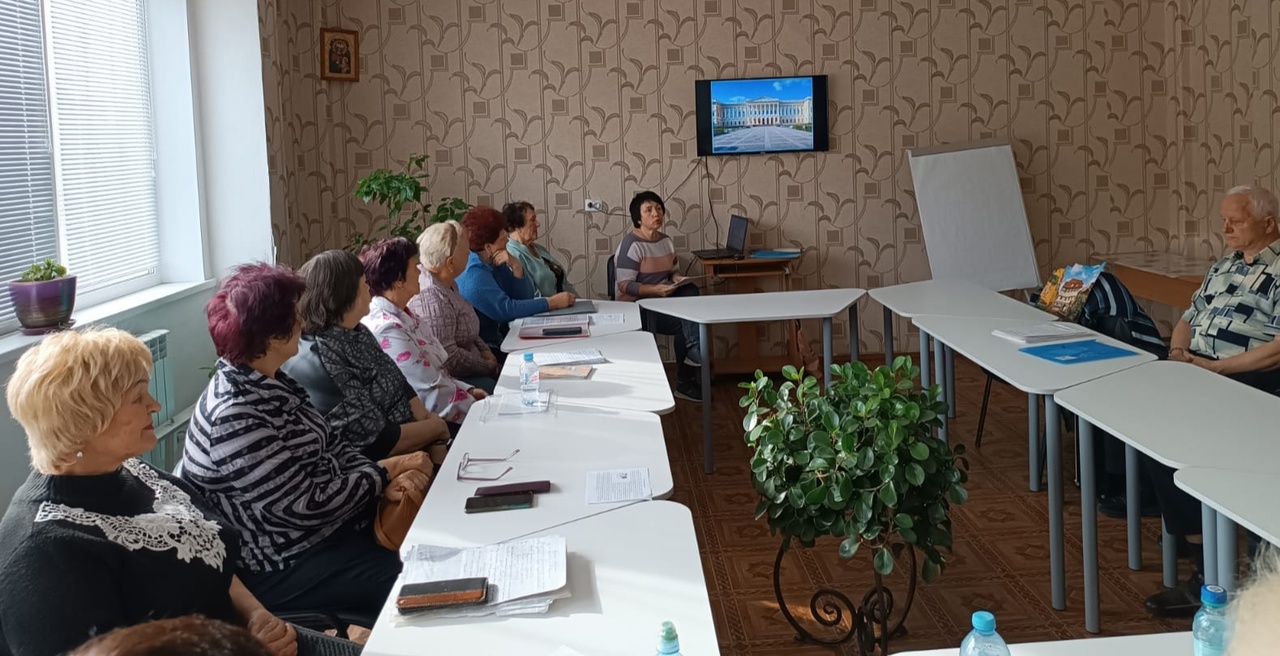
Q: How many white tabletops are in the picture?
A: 10